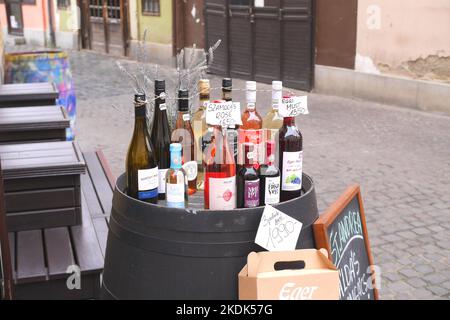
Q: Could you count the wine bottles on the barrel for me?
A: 12